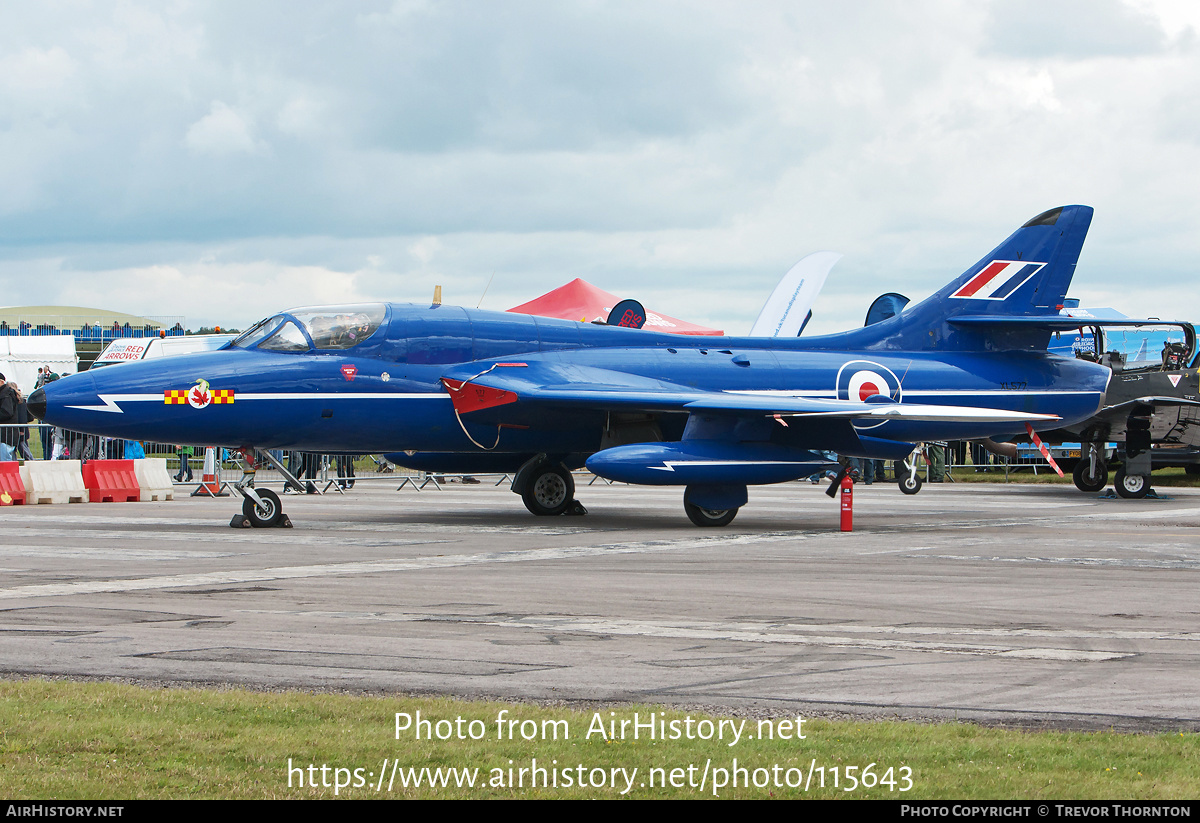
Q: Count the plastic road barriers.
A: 4